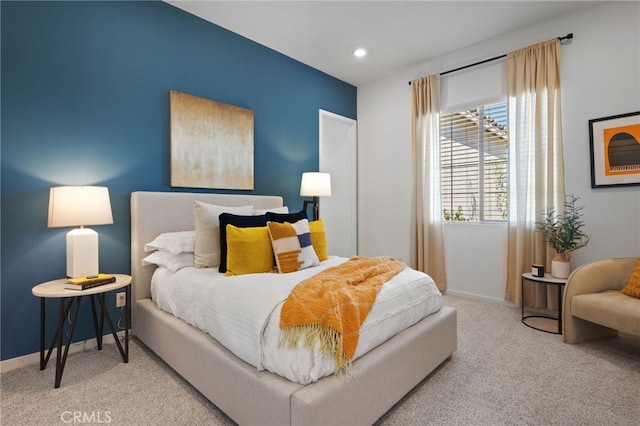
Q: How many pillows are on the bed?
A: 9